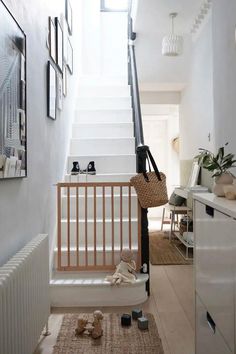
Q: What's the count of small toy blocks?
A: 3